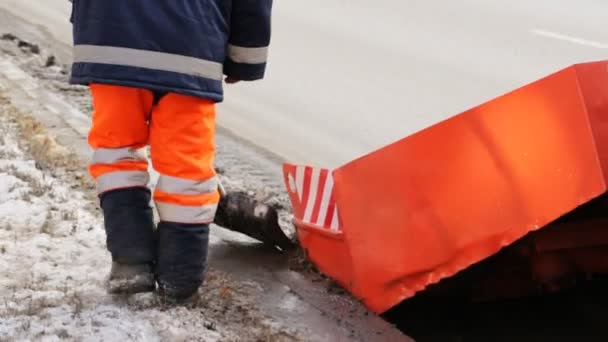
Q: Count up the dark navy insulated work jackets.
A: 1